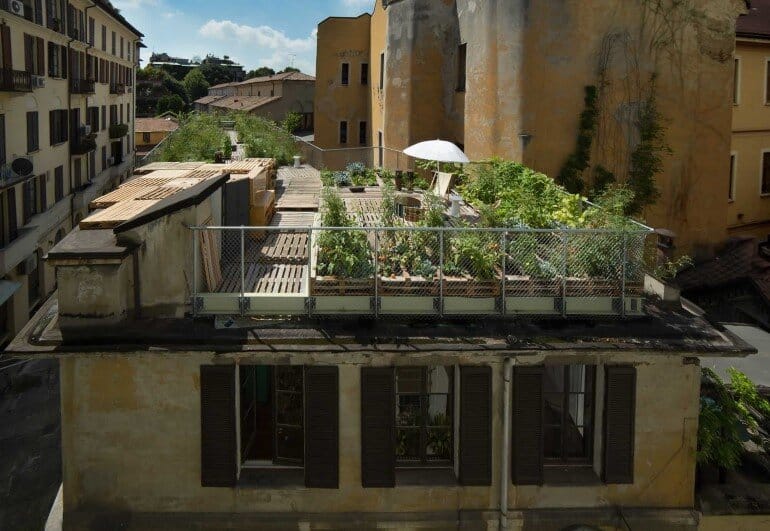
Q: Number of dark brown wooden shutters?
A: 6